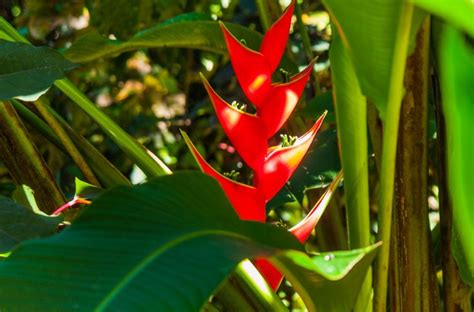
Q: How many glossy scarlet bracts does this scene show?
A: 7